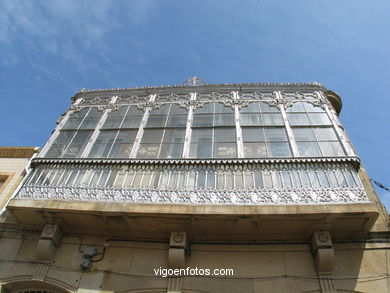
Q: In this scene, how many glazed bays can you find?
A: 6